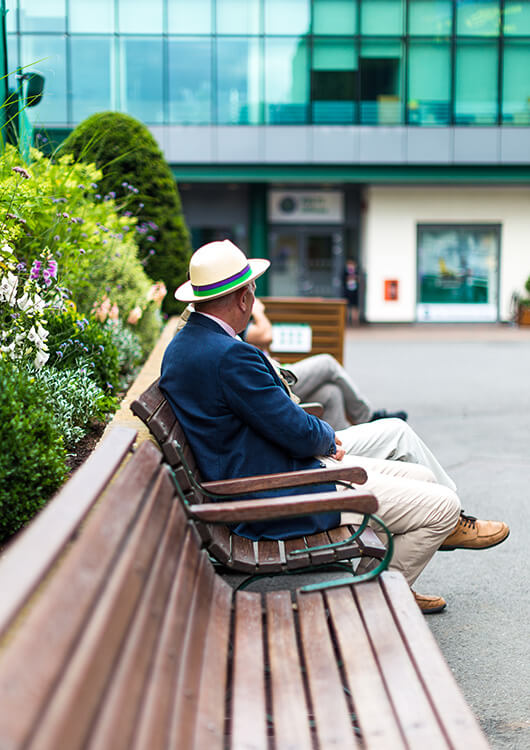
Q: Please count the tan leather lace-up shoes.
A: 2